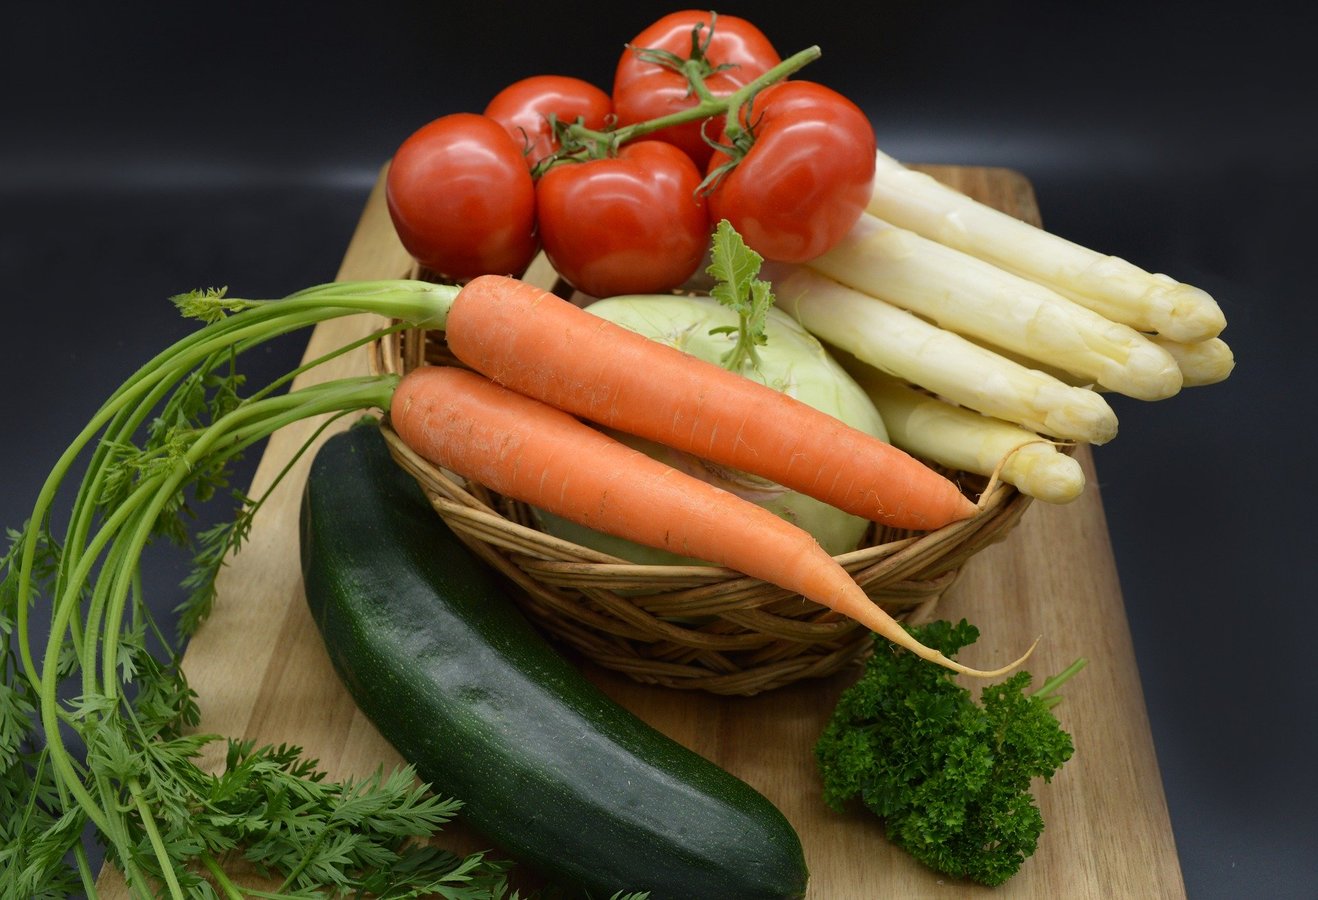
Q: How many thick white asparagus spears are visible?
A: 5